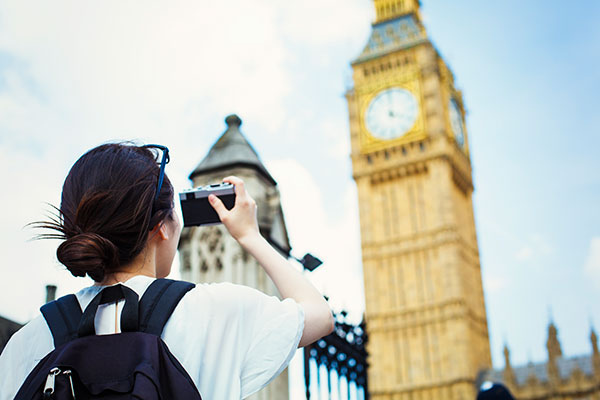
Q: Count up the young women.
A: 1